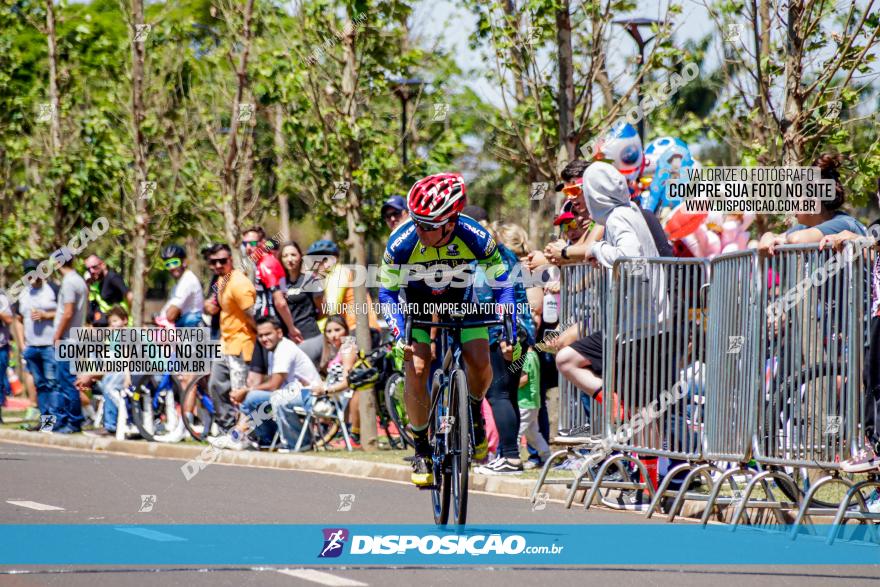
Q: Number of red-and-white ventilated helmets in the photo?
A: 1